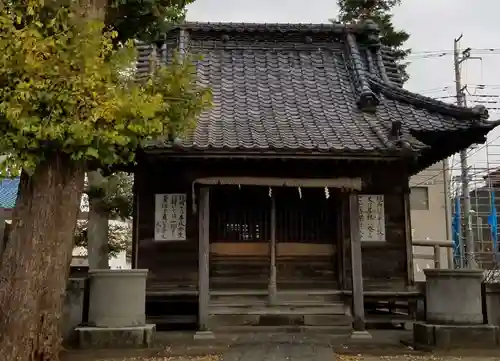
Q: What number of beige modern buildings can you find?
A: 1